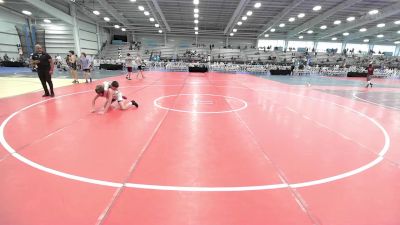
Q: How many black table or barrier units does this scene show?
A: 5